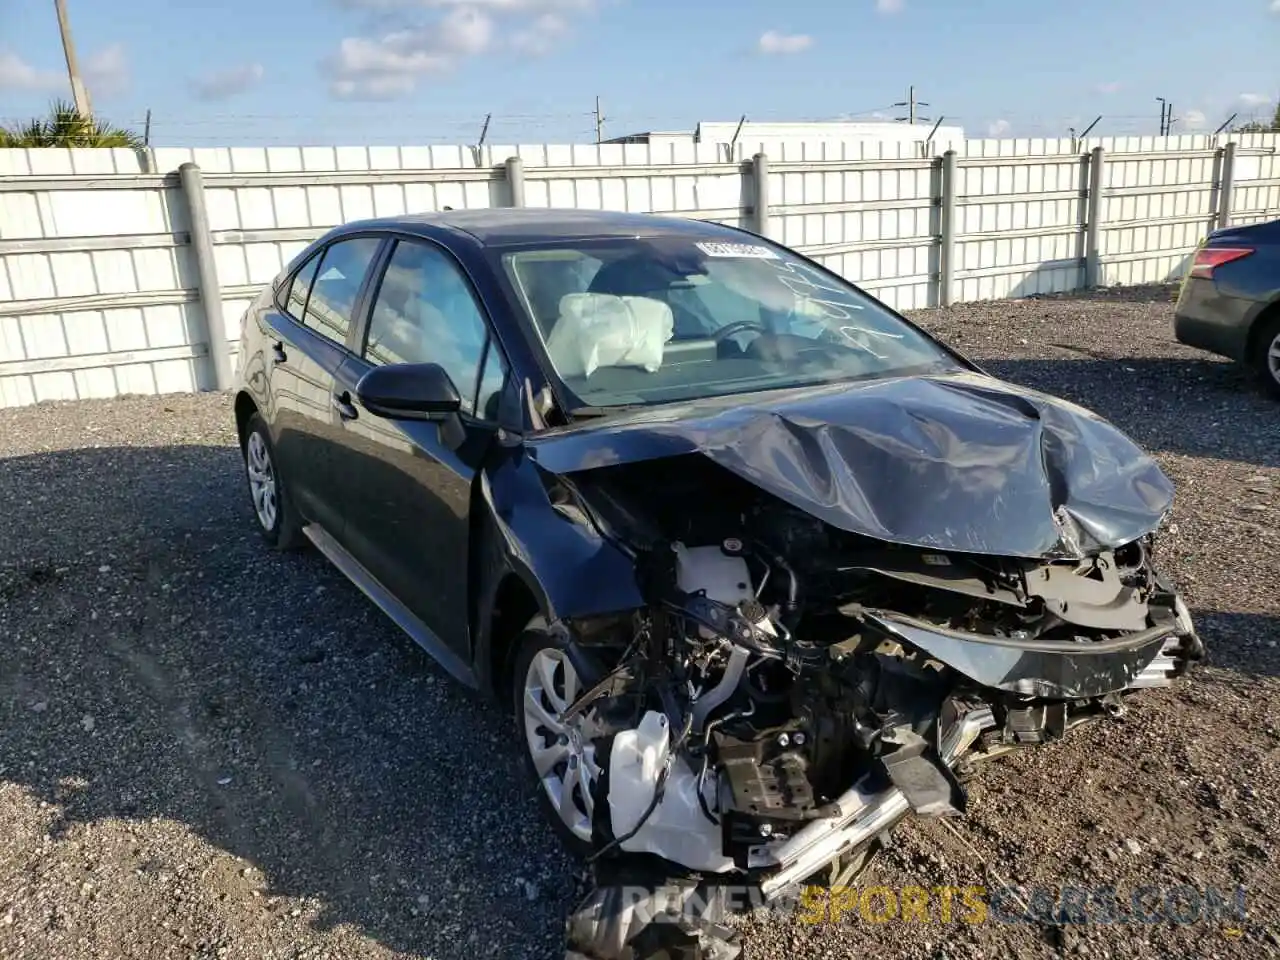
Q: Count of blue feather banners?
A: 0